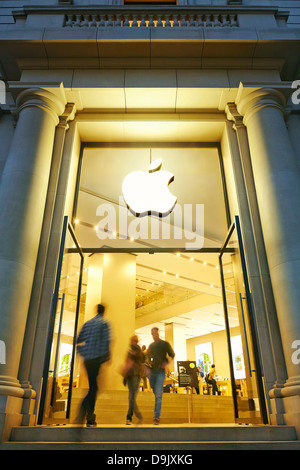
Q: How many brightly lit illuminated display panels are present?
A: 3